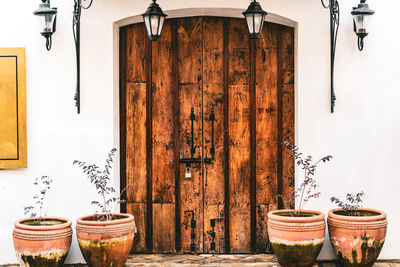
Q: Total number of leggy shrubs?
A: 4